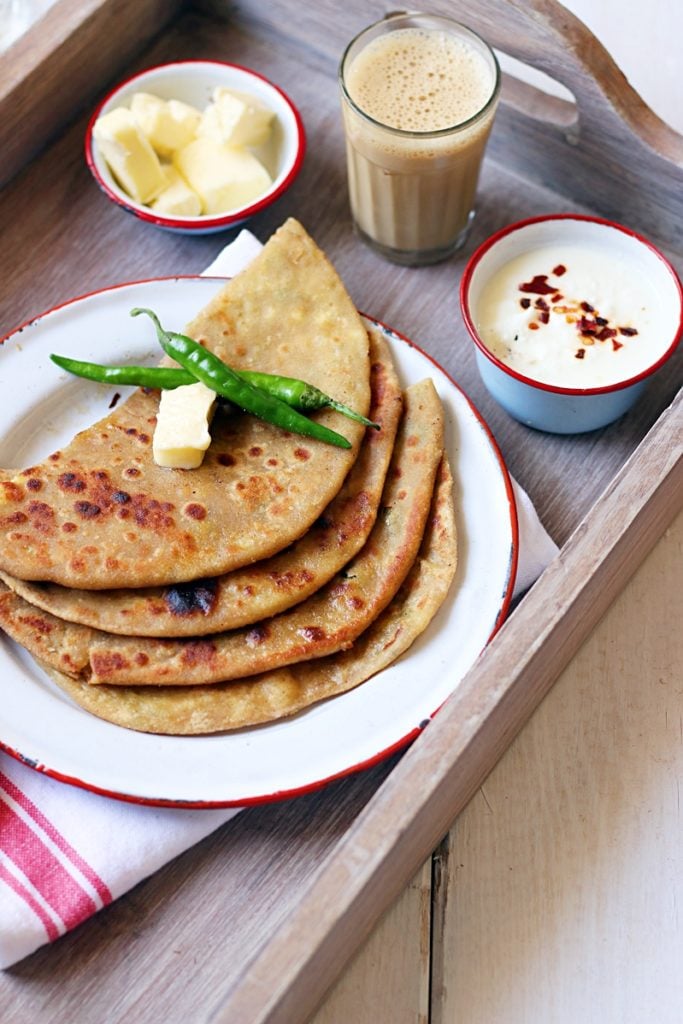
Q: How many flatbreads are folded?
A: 4